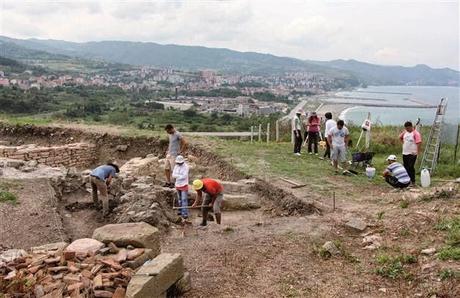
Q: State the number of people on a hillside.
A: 10